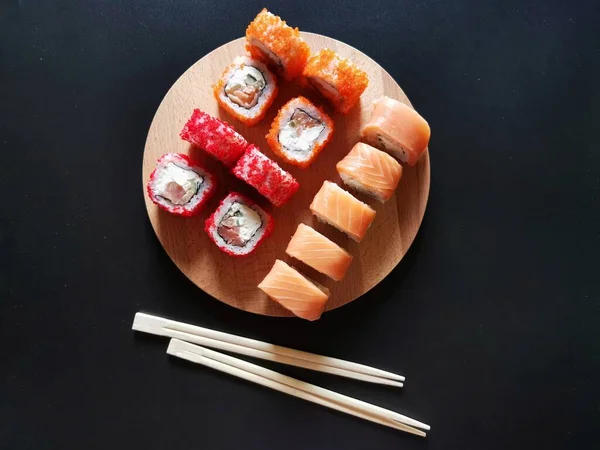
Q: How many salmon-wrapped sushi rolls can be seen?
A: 5